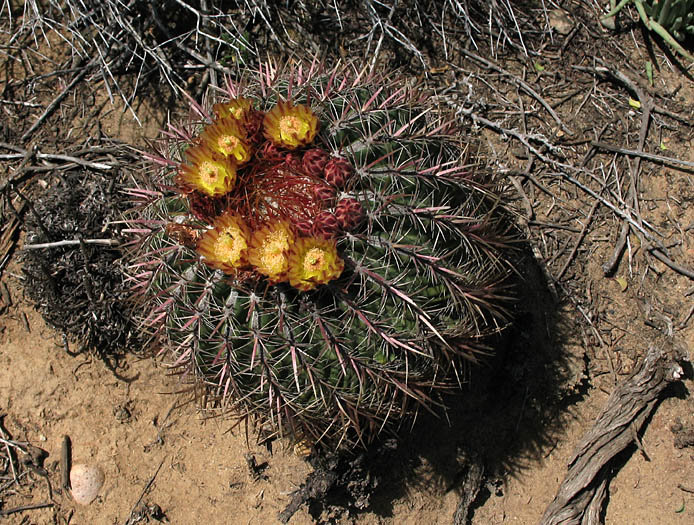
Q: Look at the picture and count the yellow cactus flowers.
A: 7